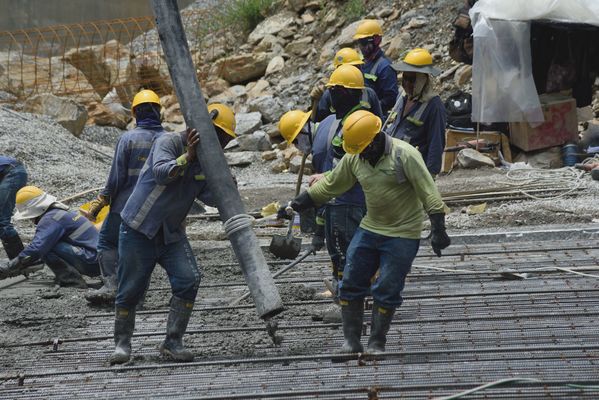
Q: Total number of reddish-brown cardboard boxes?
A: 1